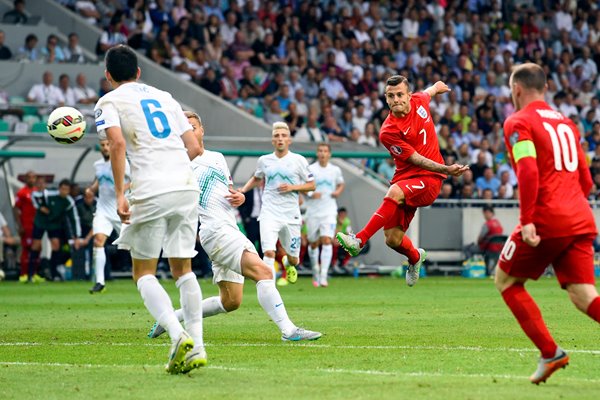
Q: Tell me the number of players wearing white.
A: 5